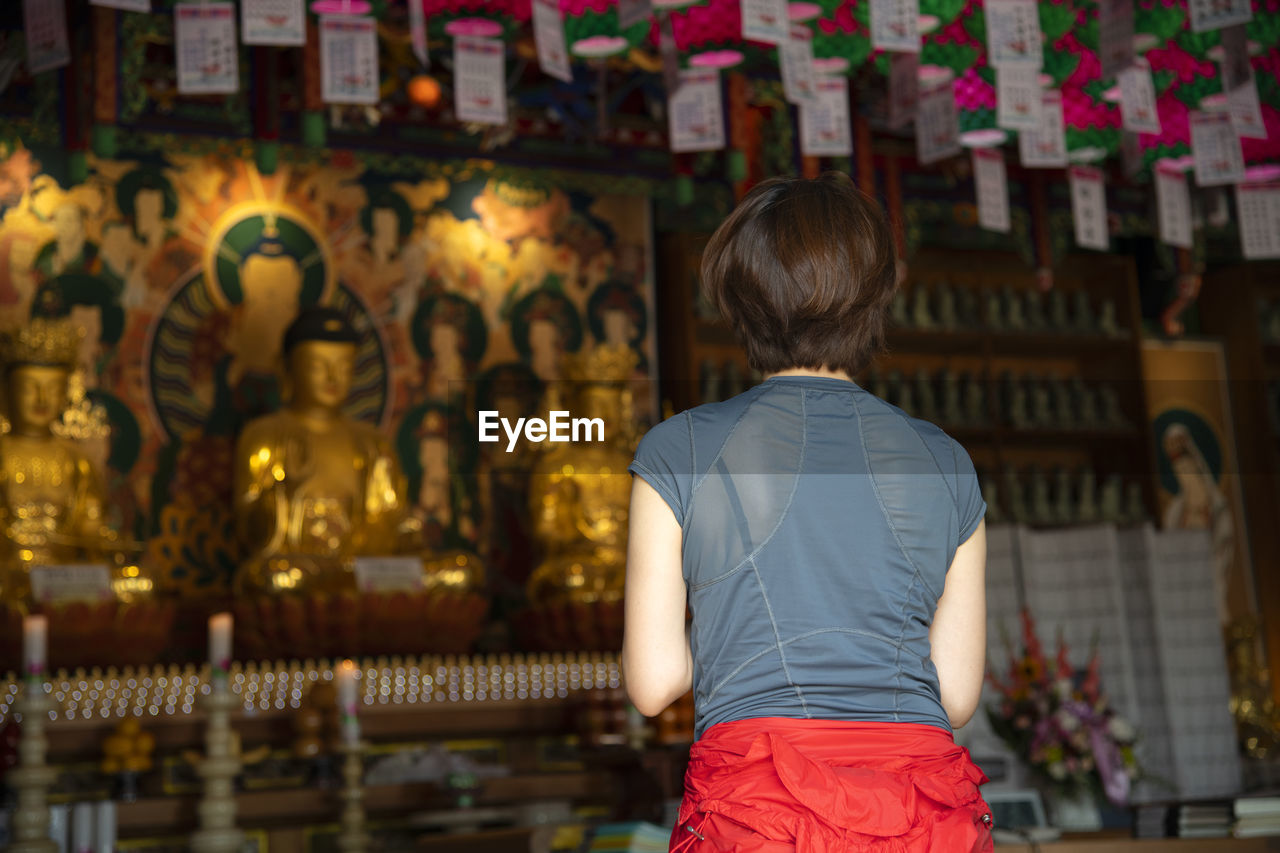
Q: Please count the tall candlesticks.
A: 3